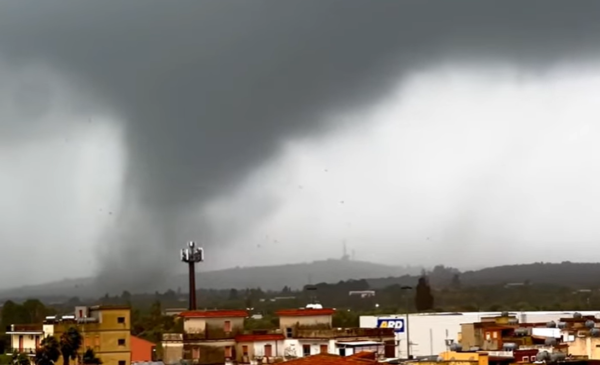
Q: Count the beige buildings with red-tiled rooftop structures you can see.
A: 2